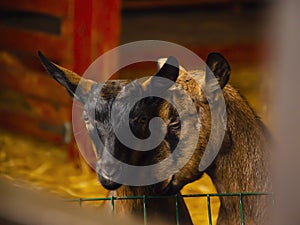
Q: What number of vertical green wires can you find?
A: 6